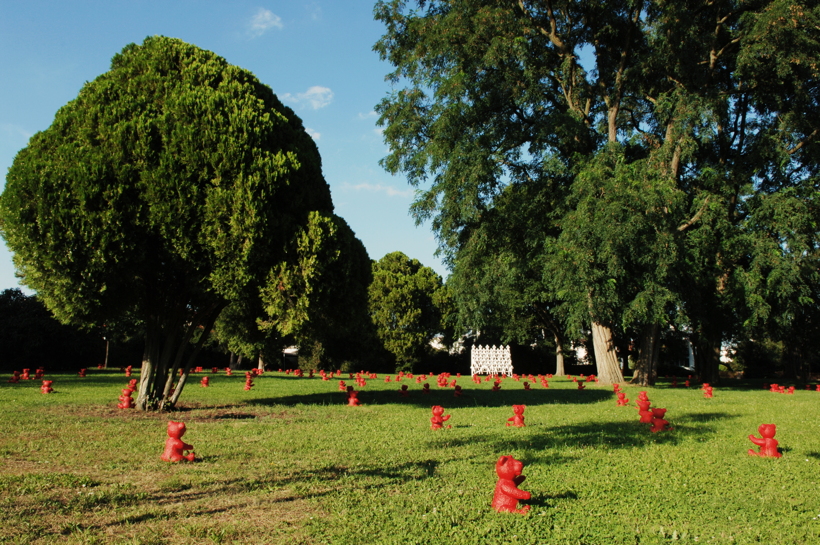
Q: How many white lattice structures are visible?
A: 1